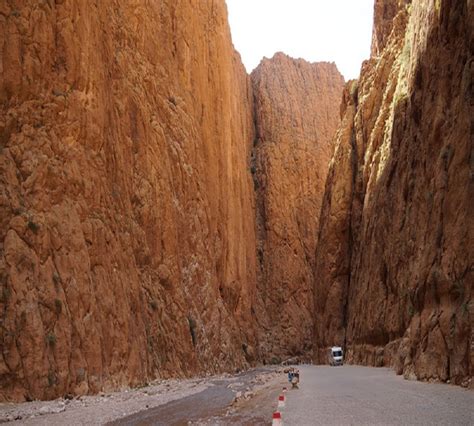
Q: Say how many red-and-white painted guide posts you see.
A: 3